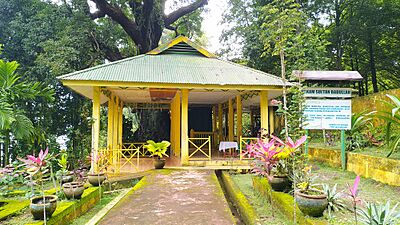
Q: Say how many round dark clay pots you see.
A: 7